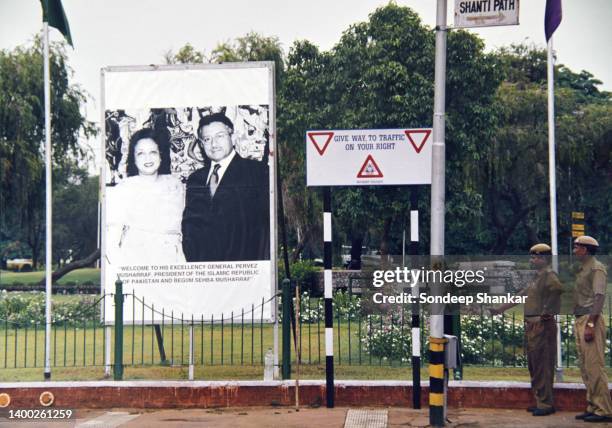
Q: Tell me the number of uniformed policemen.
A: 2